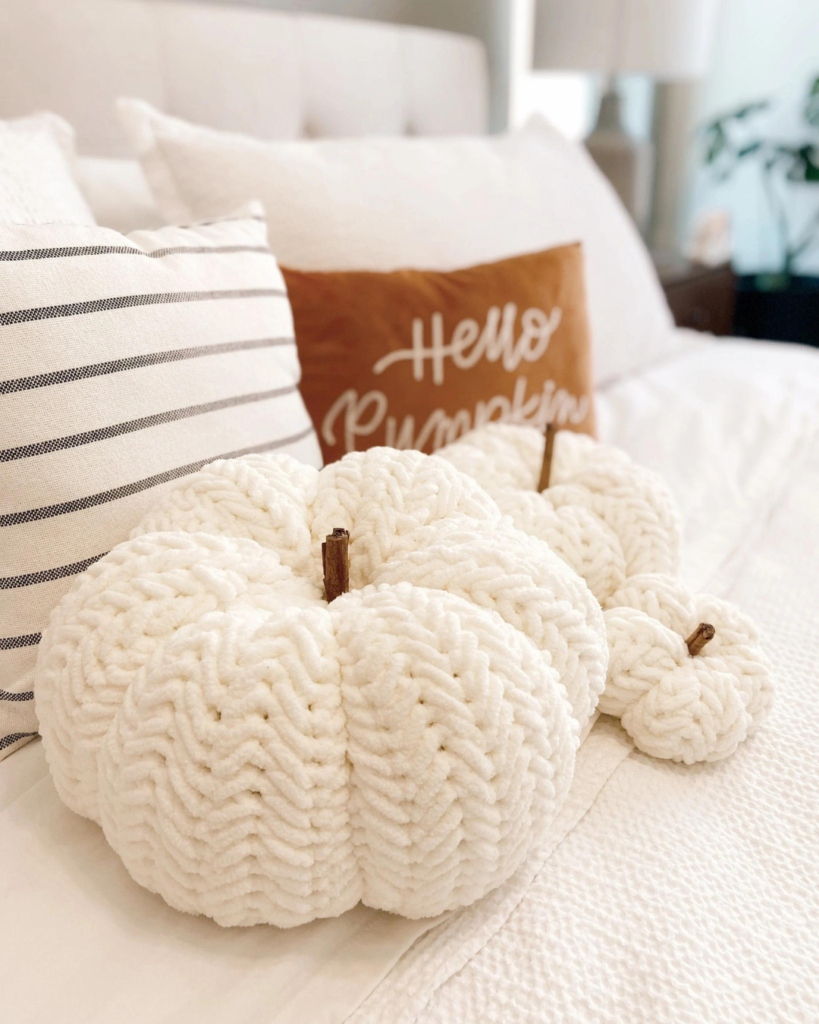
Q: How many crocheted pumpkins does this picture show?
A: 3